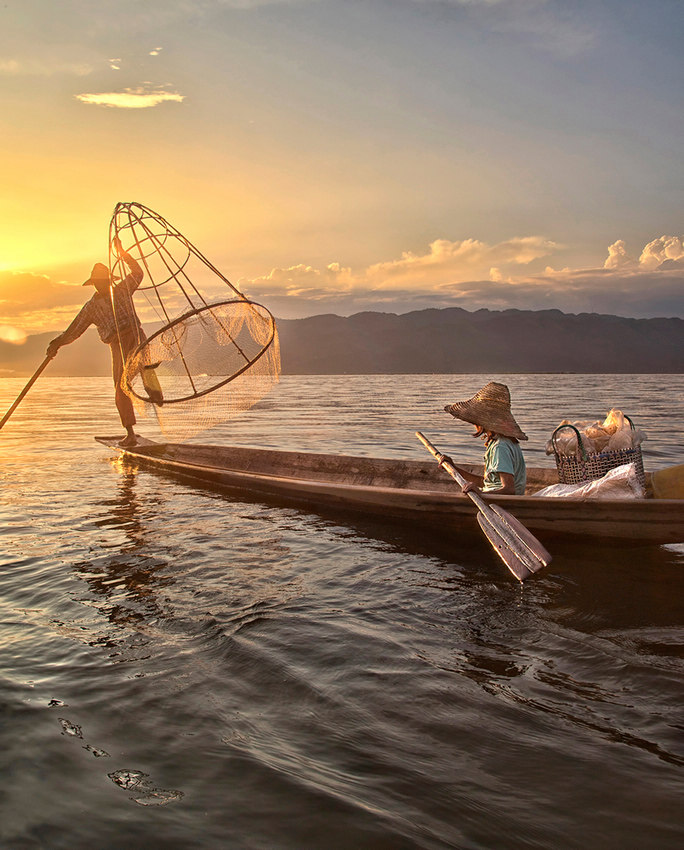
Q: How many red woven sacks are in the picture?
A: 0